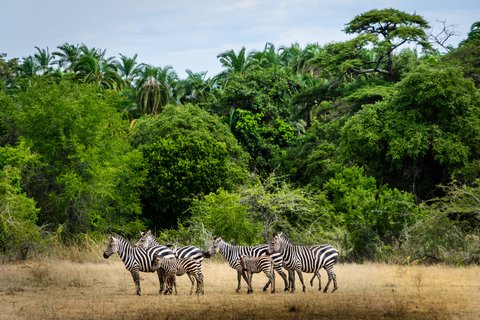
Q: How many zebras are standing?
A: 6